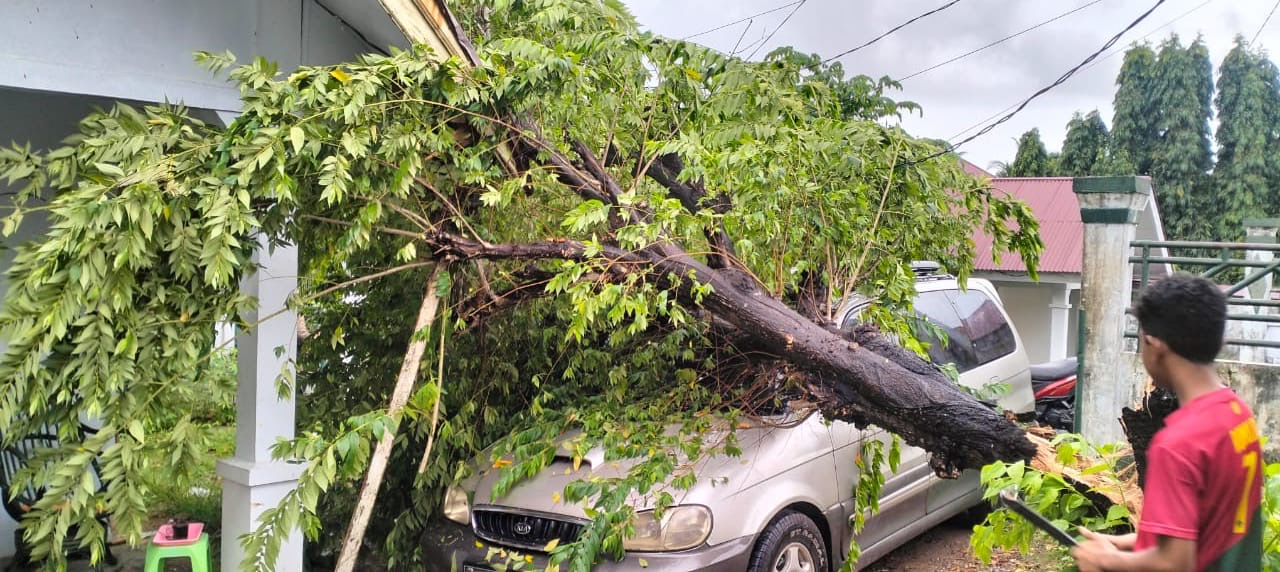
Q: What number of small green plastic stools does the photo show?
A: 1